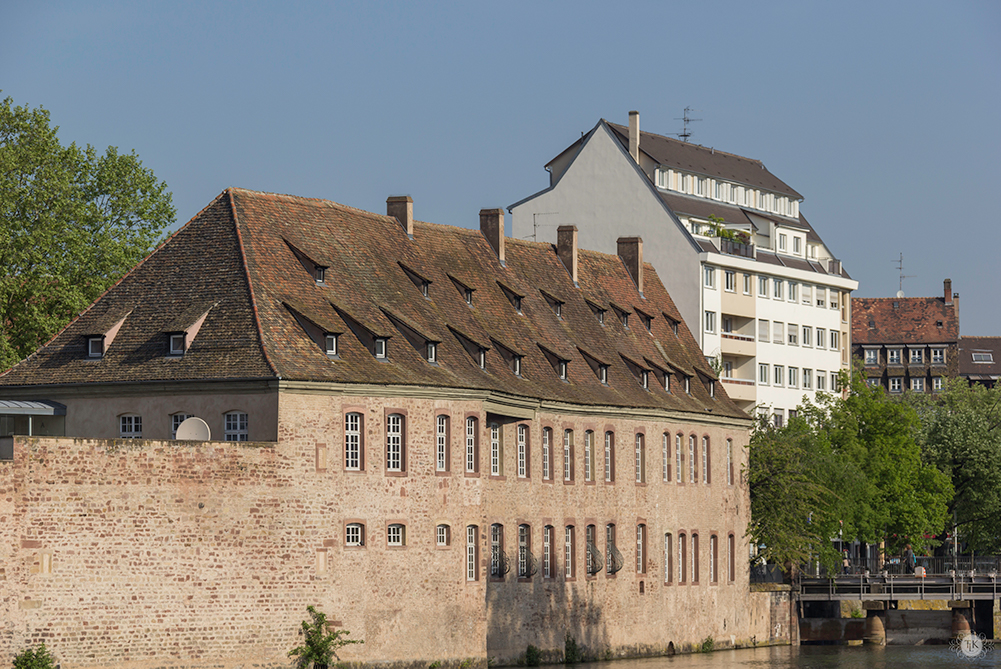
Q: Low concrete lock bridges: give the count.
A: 1